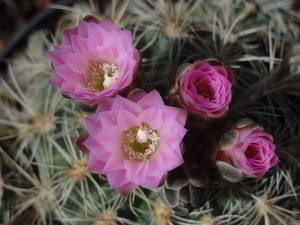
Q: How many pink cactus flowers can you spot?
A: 4